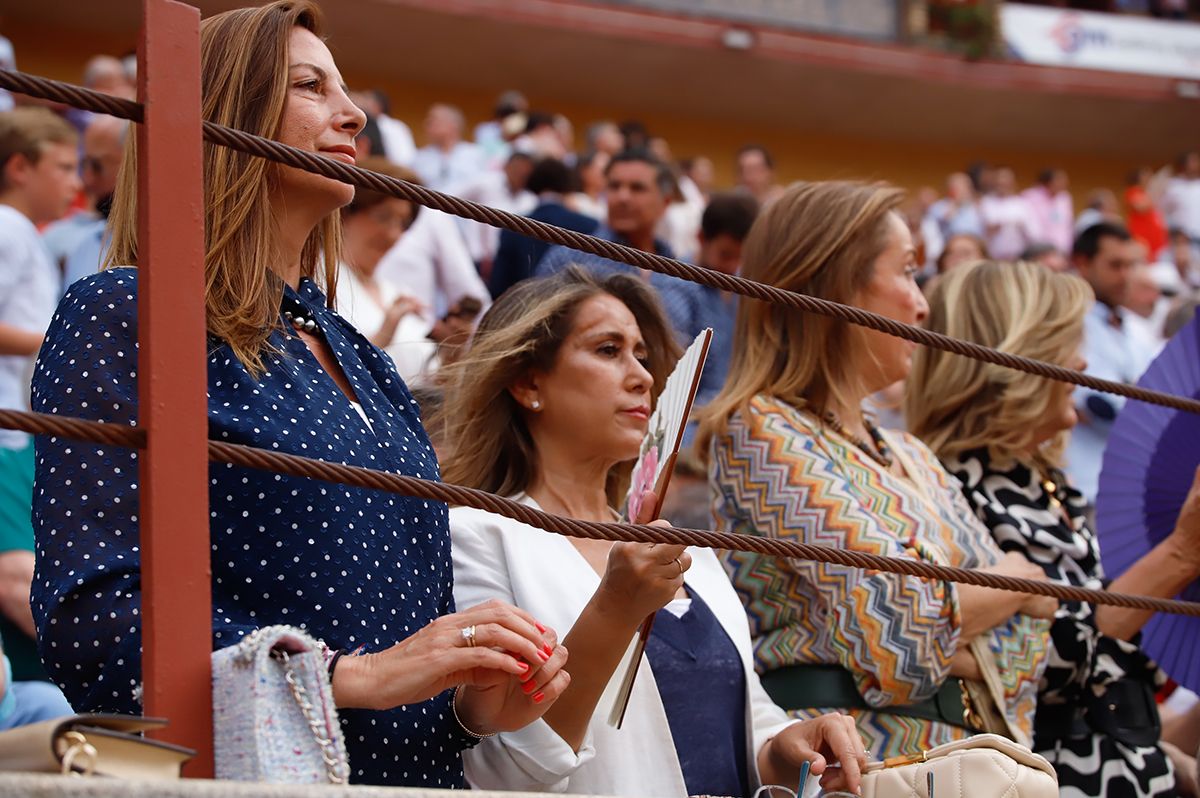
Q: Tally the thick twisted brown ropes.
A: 2